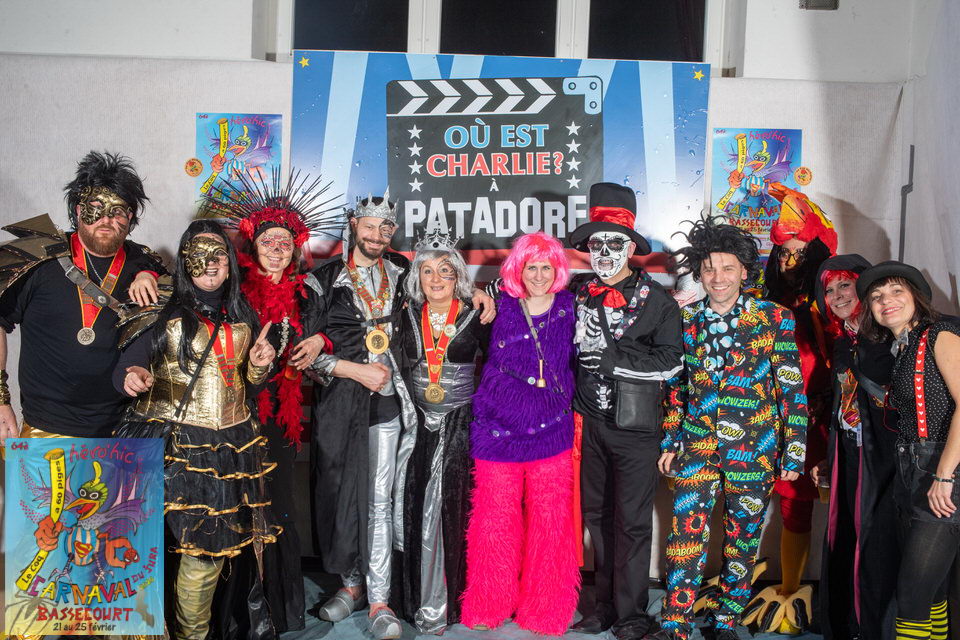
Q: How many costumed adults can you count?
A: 11